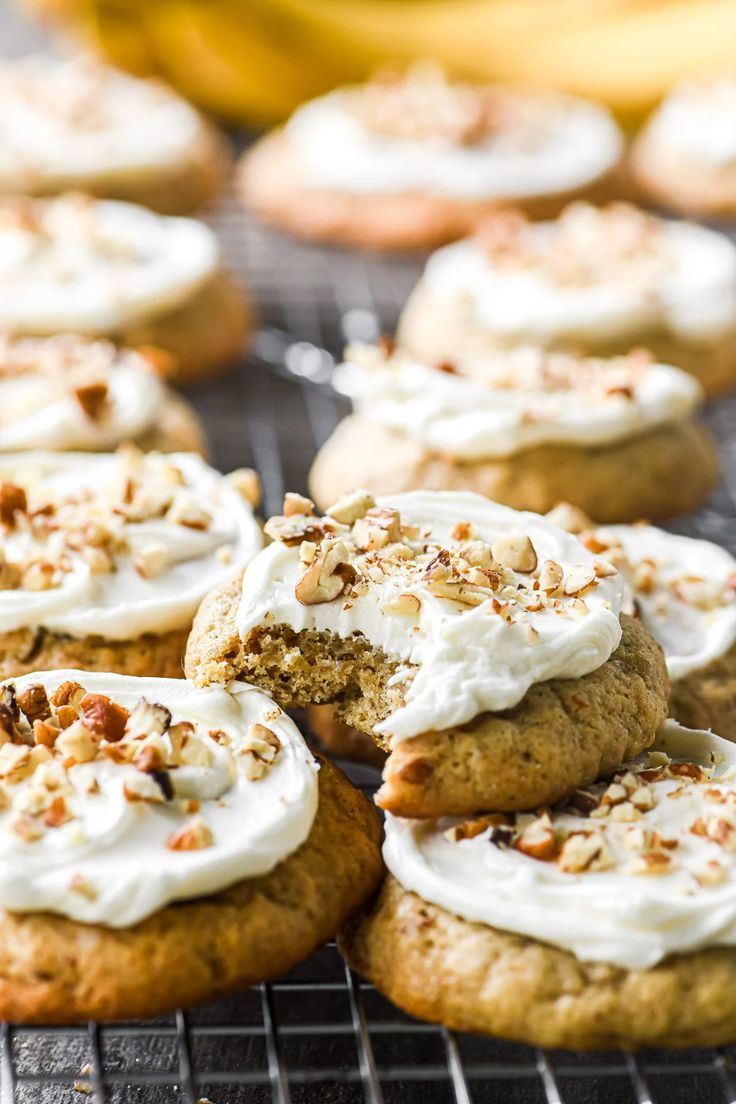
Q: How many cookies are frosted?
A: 12